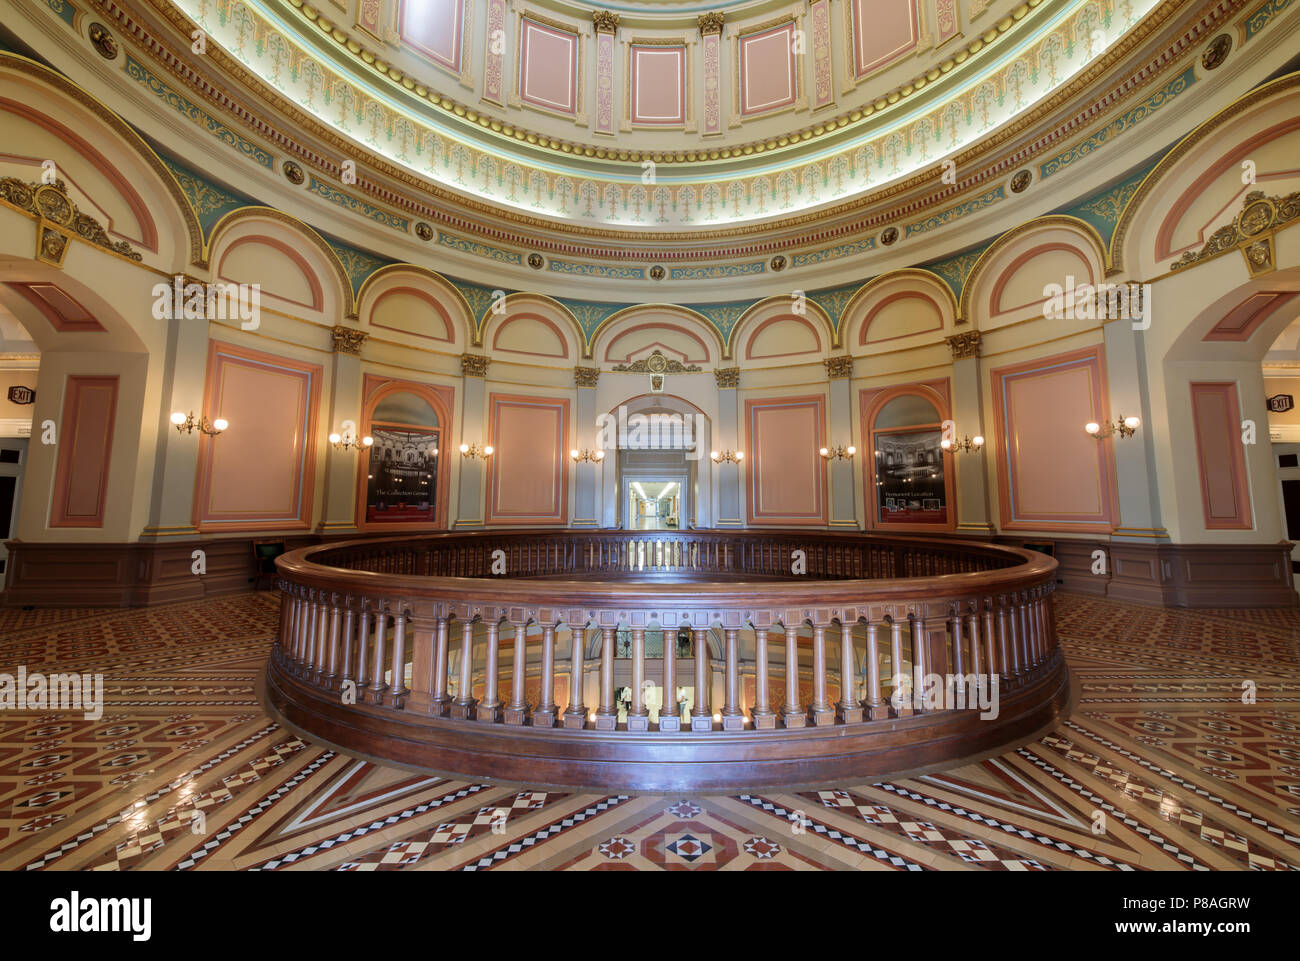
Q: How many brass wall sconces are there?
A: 8